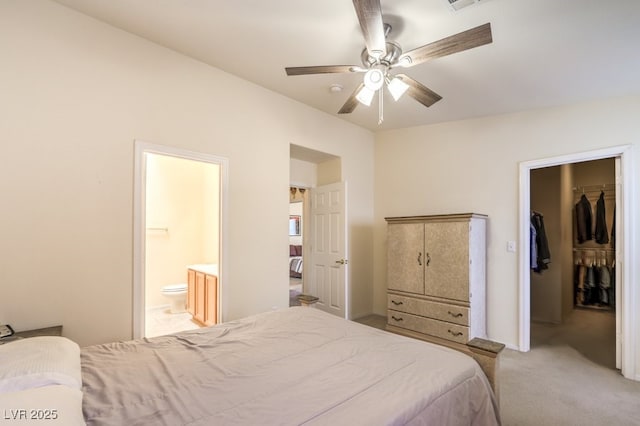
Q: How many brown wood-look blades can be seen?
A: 5